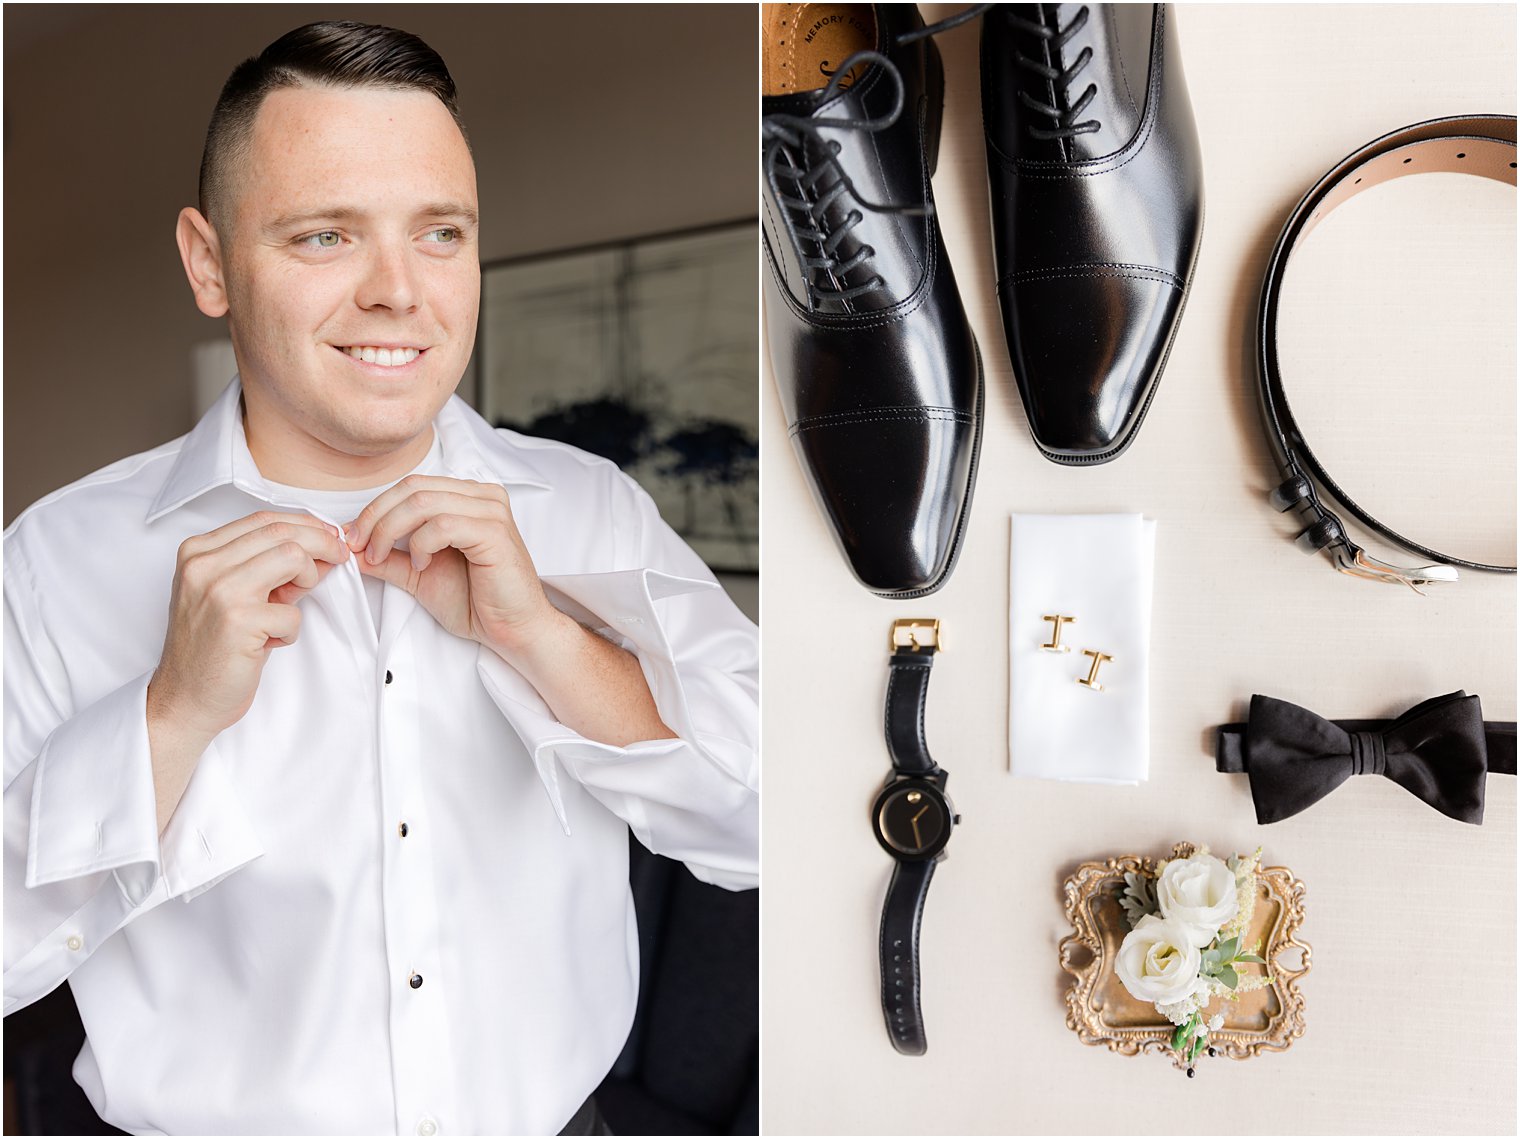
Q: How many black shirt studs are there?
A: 3